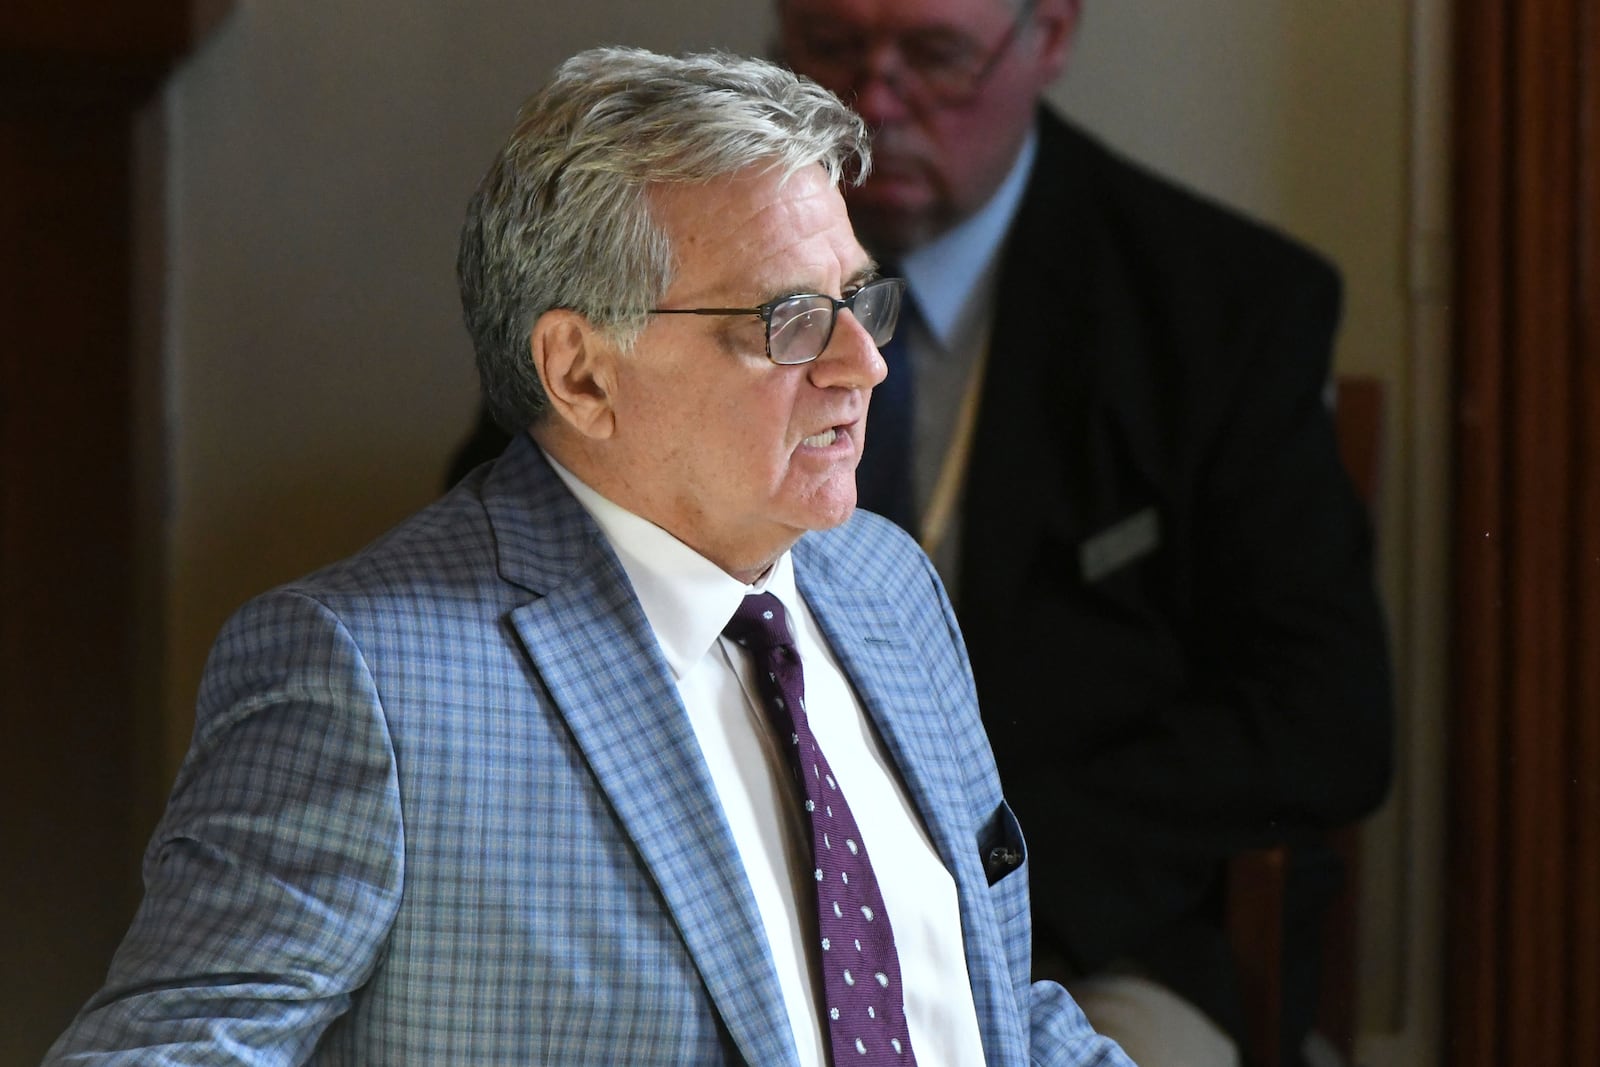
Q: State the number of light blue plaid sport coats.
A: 1